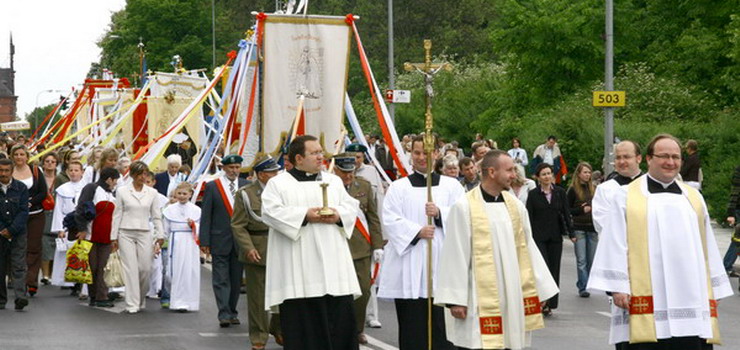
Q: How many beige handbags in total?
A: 1